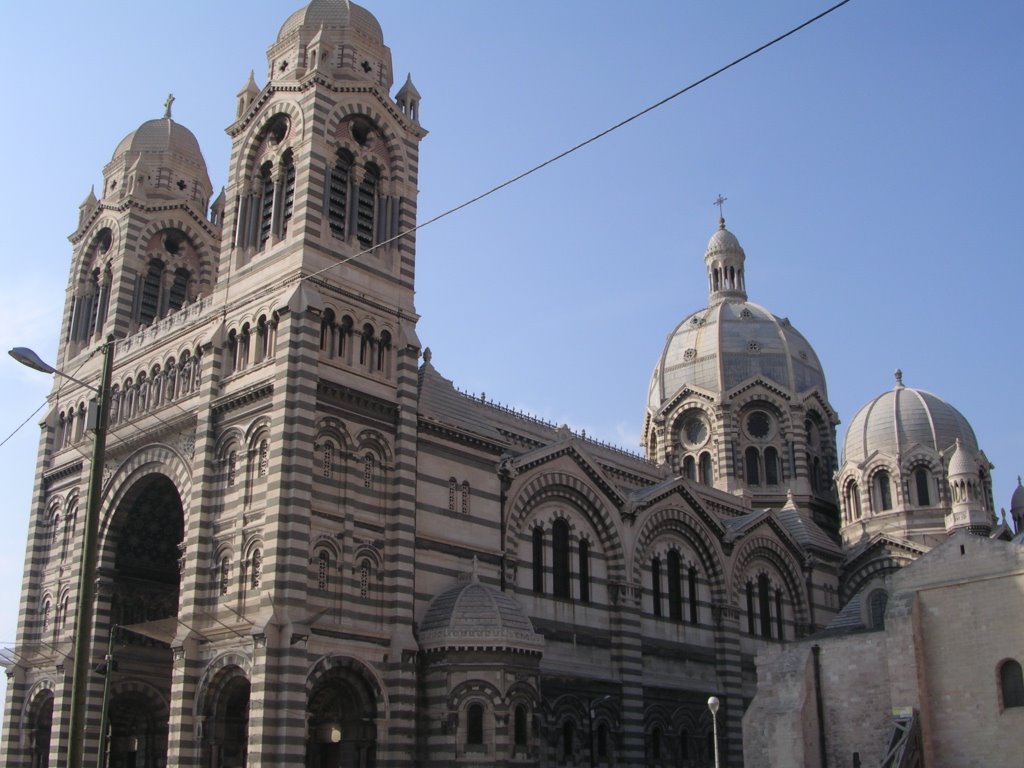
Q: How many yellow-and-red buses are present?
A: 0